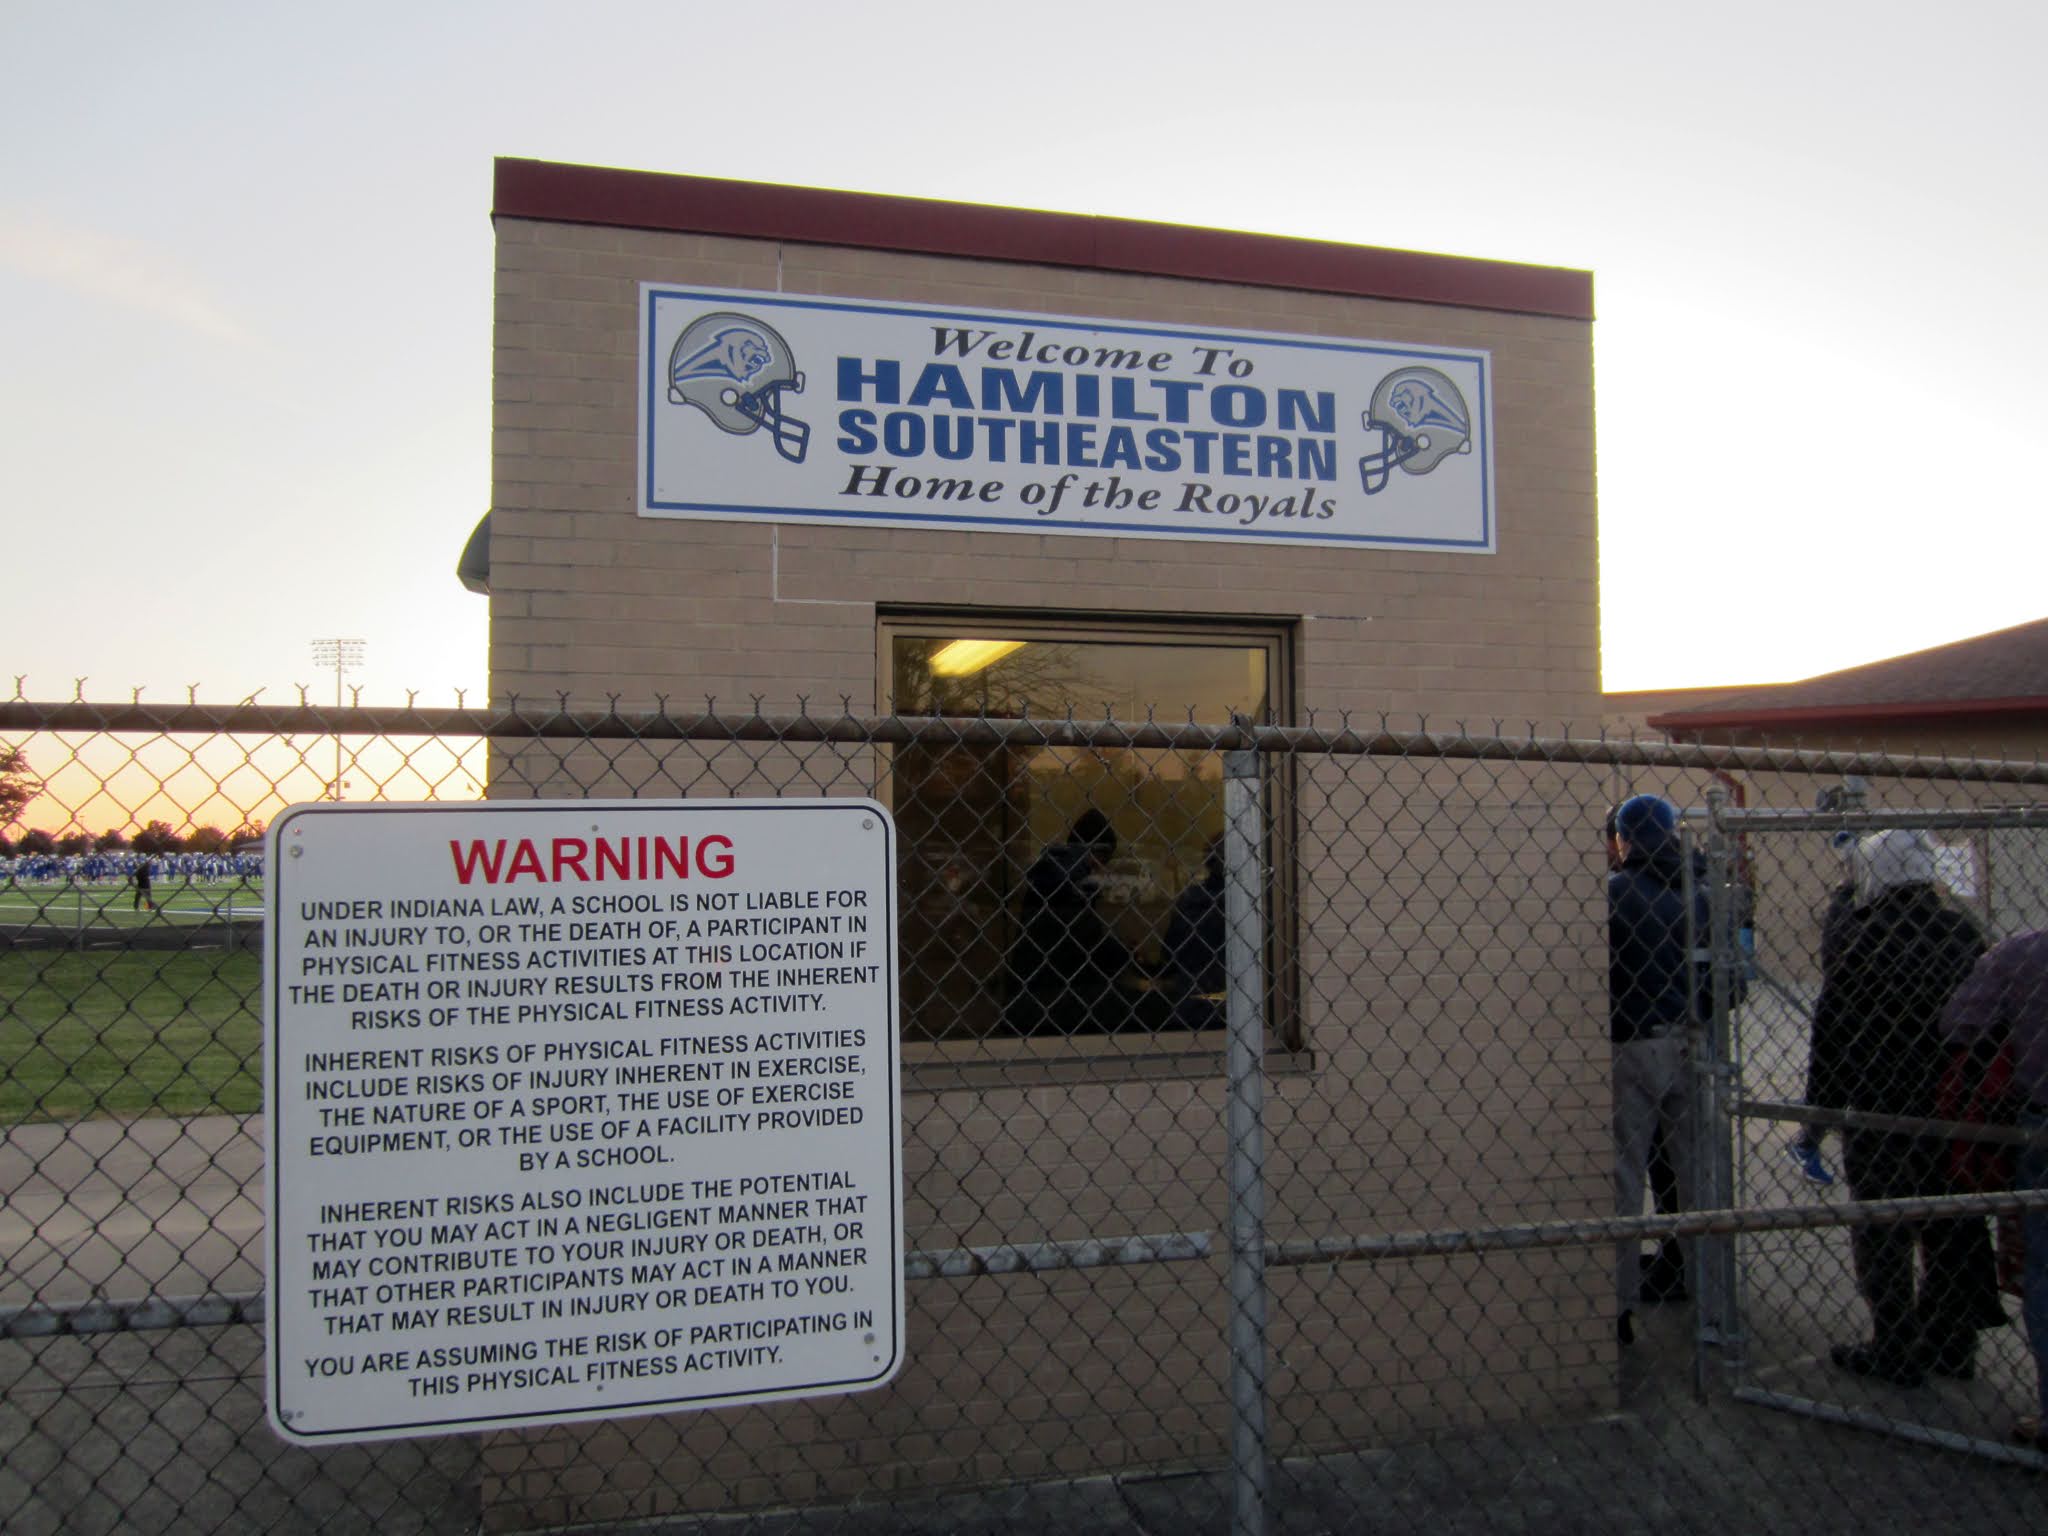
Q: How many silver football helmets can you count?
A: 2